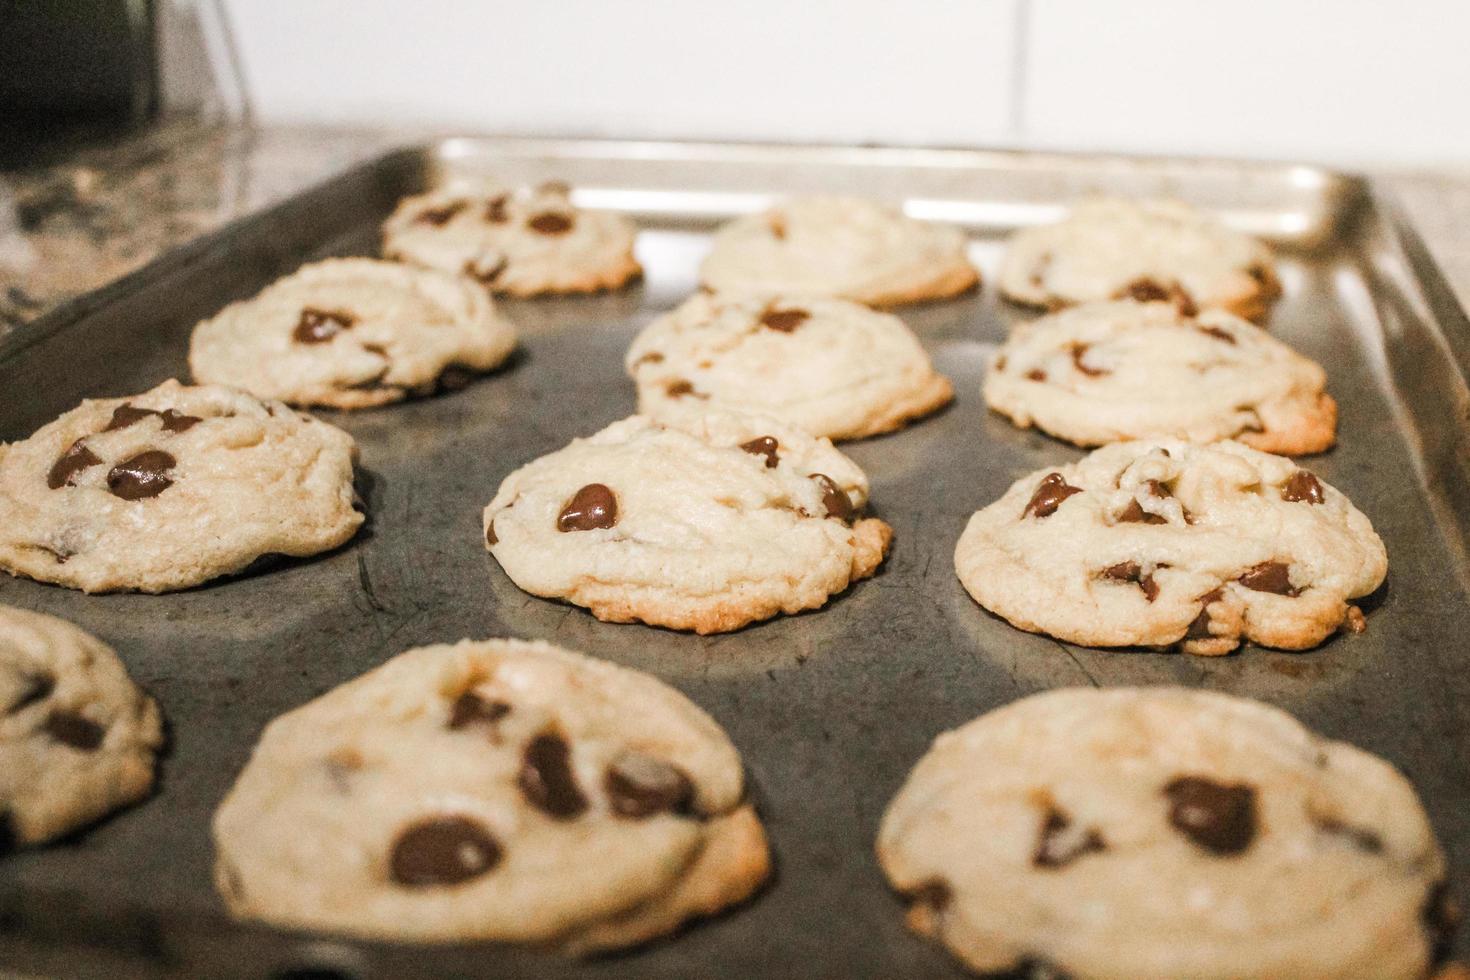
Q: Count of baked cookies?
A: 12